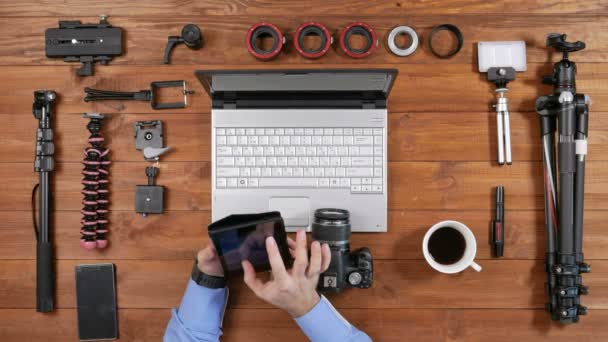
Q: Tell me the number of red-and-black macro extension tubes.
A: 3